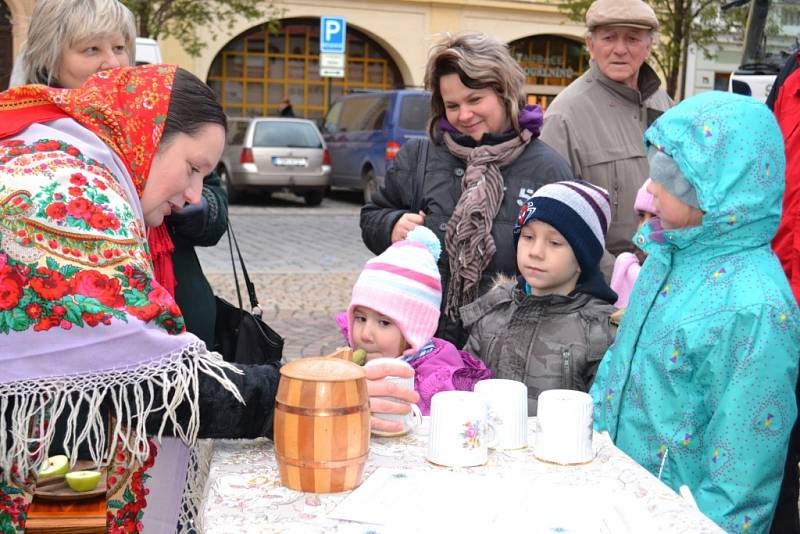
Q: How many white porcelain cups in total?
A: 4